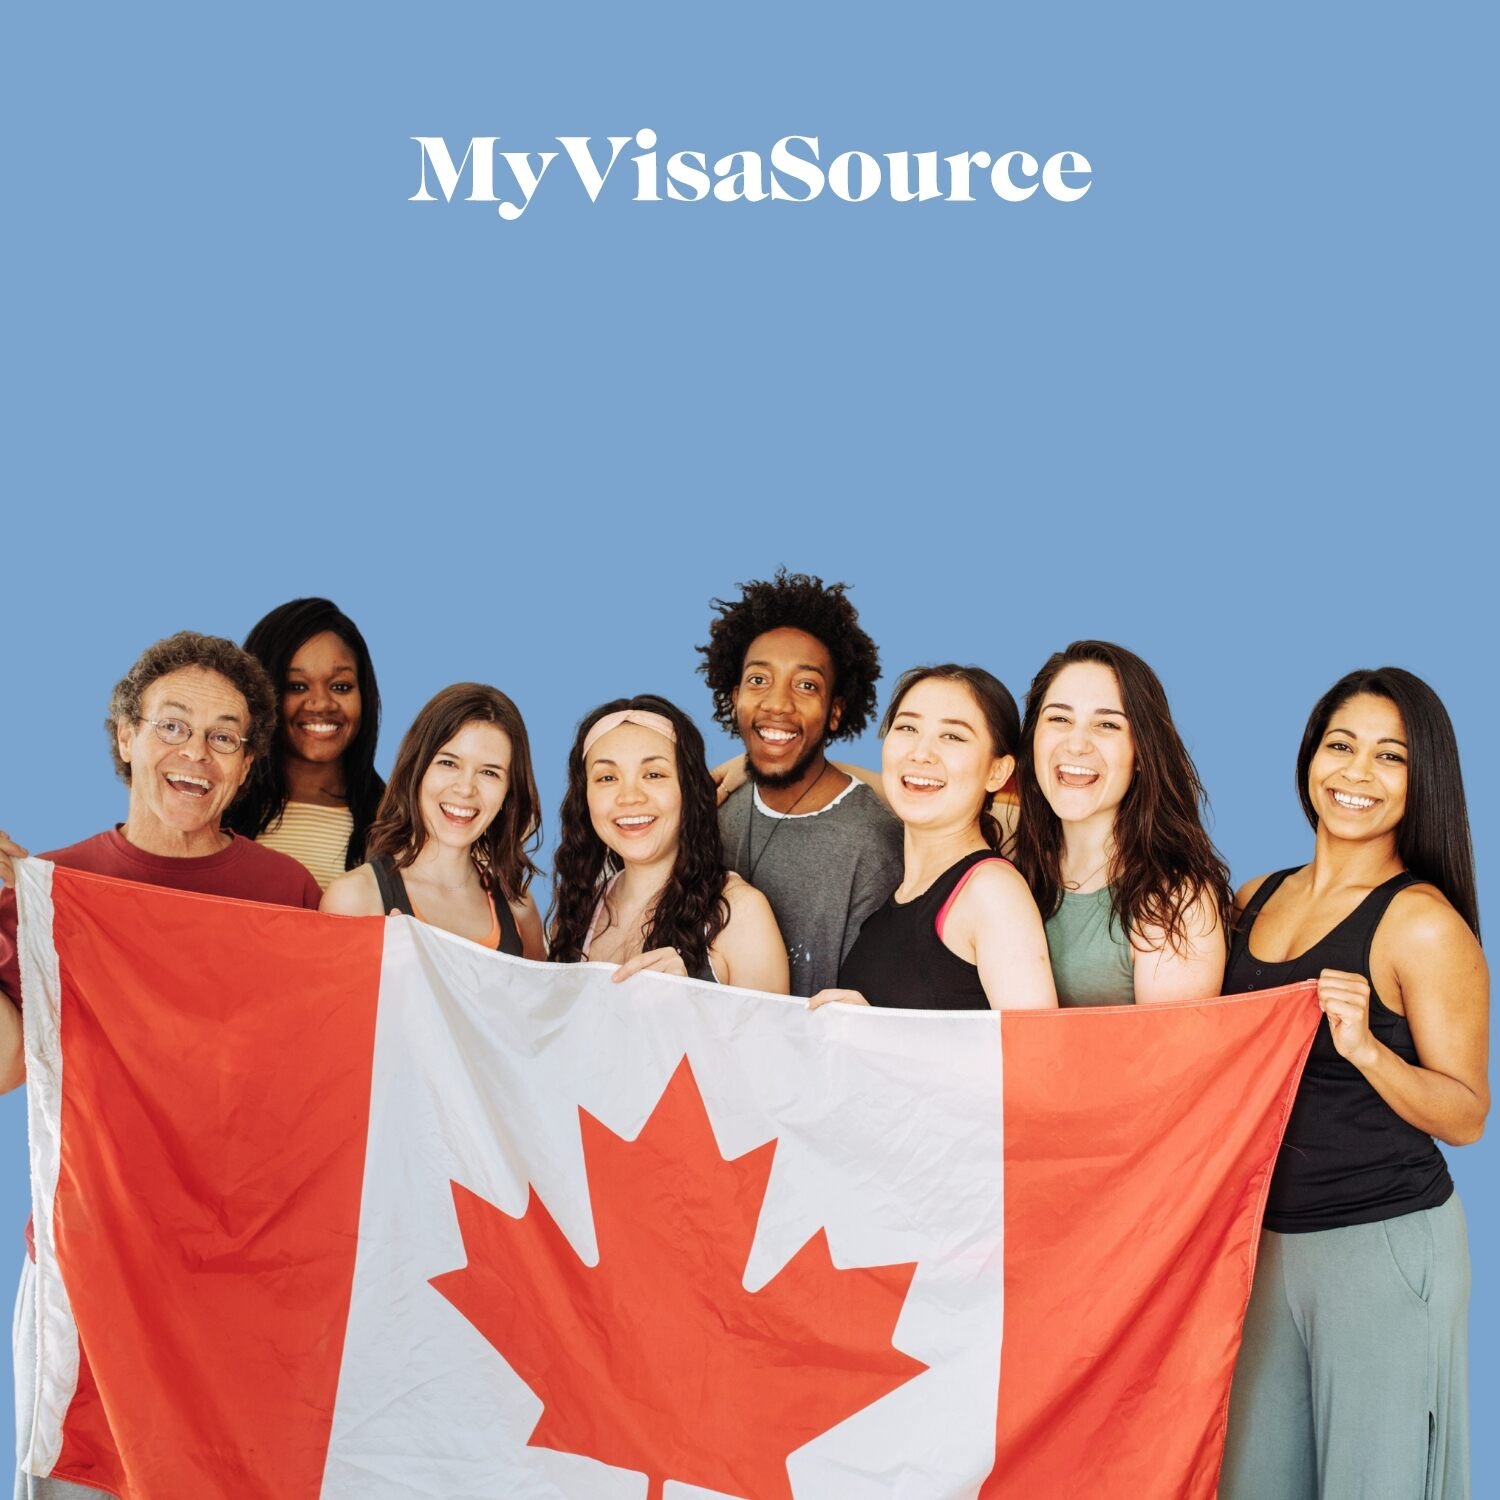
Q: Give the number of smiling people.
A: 8